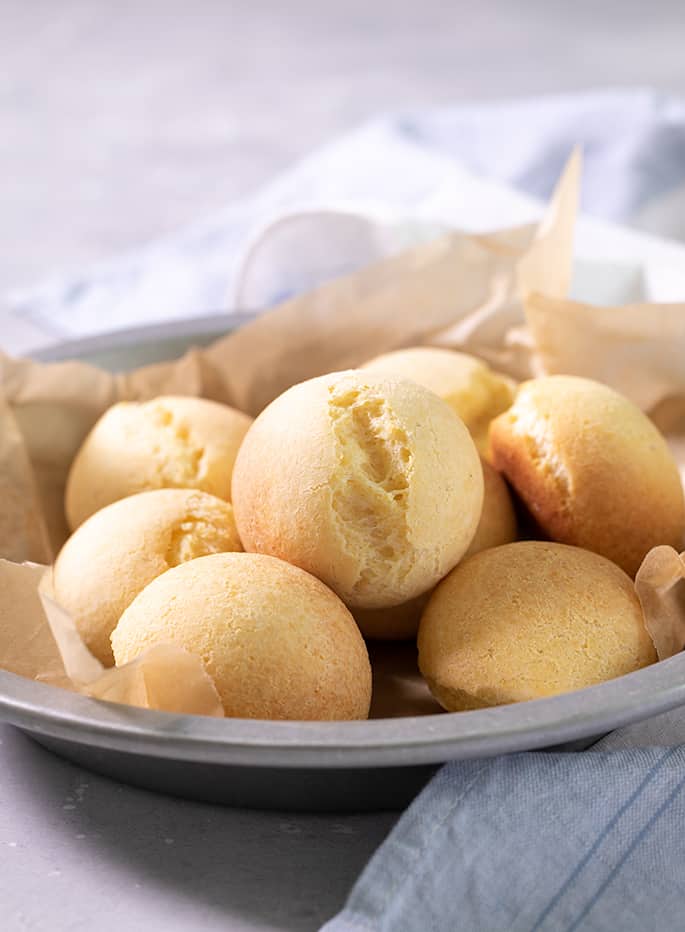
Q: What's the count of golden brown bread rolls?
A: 8